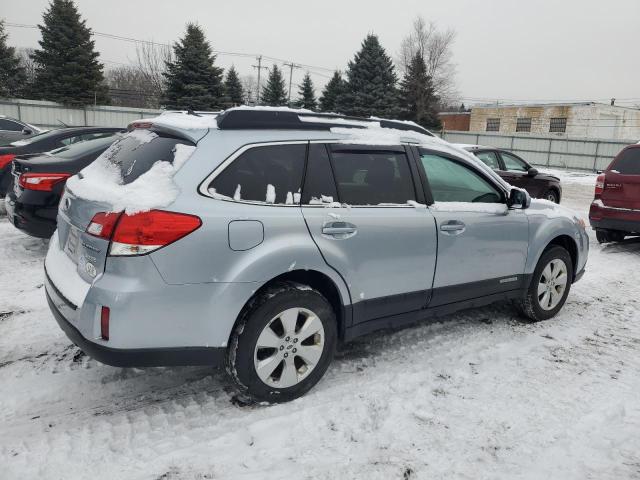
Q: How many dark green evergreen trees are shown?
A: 9